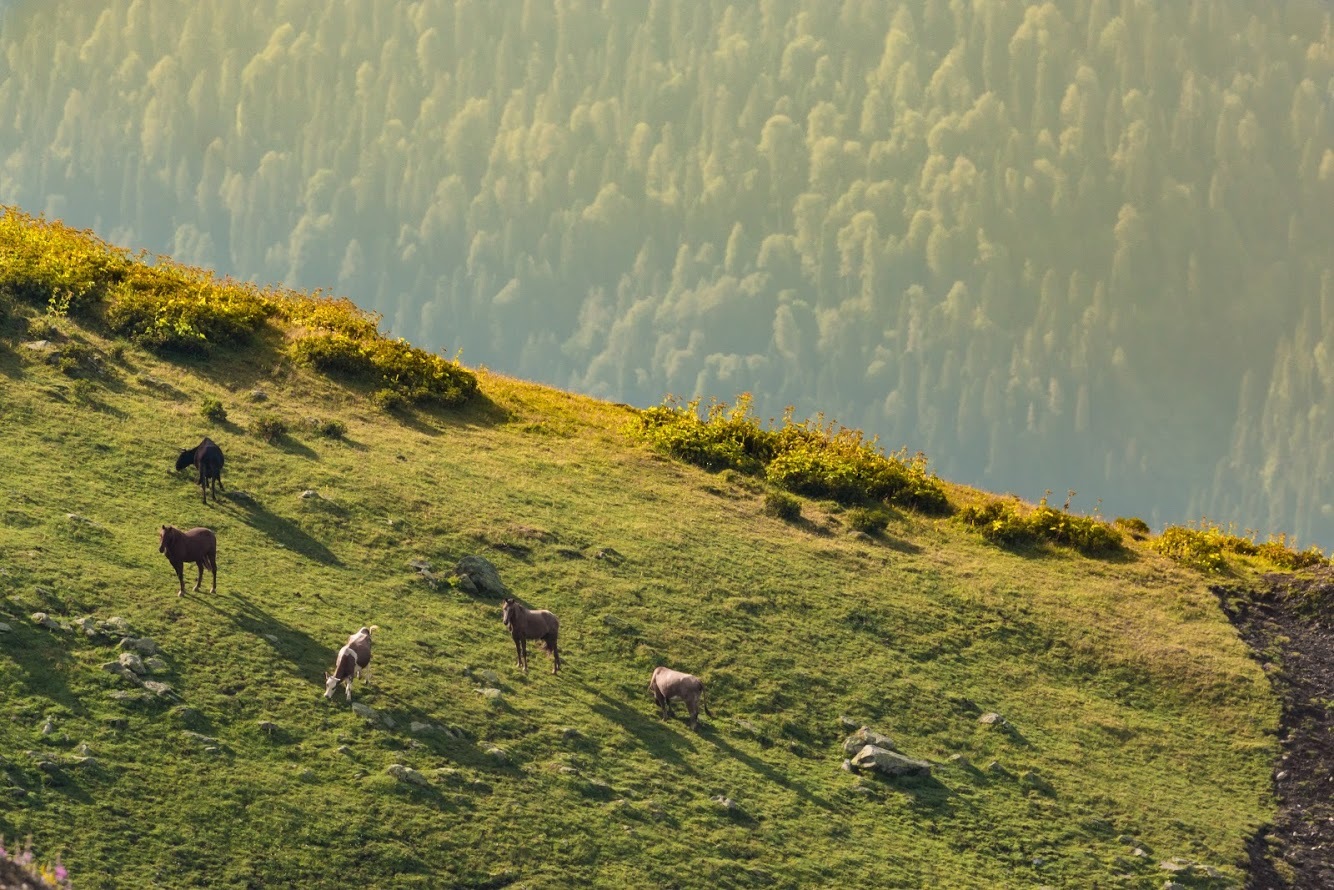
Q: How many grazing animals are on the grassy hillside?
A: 5